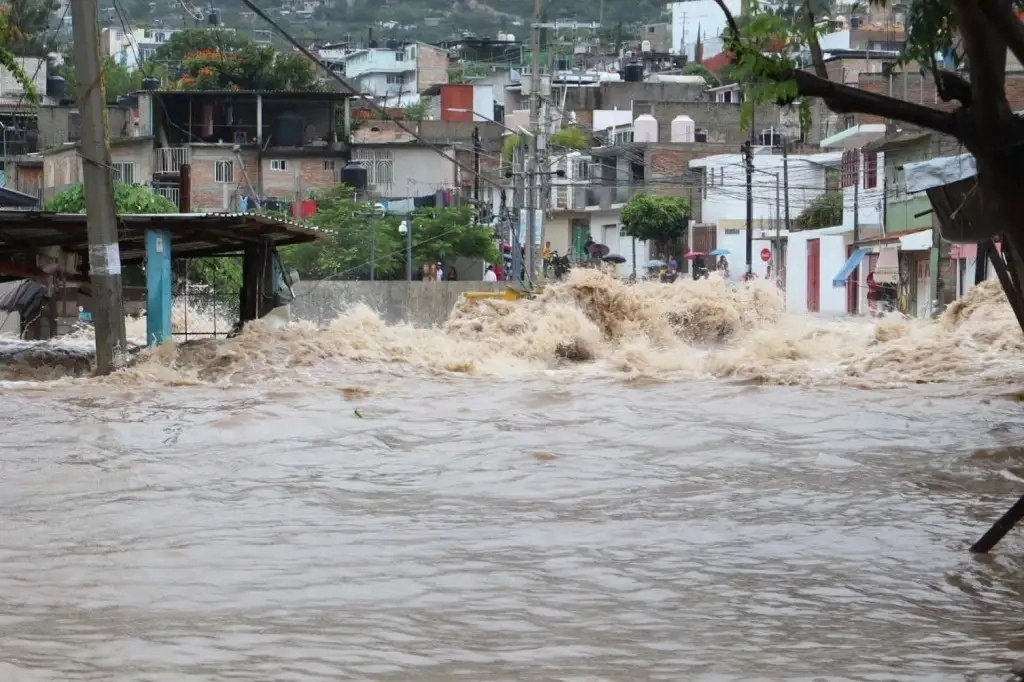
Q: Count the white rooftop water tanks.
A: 2